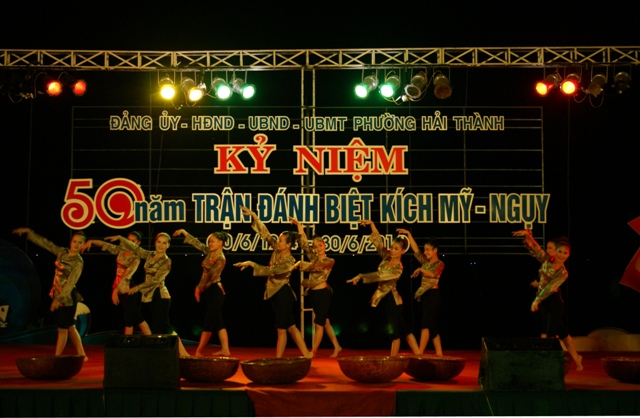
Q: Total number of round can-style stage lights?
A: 14